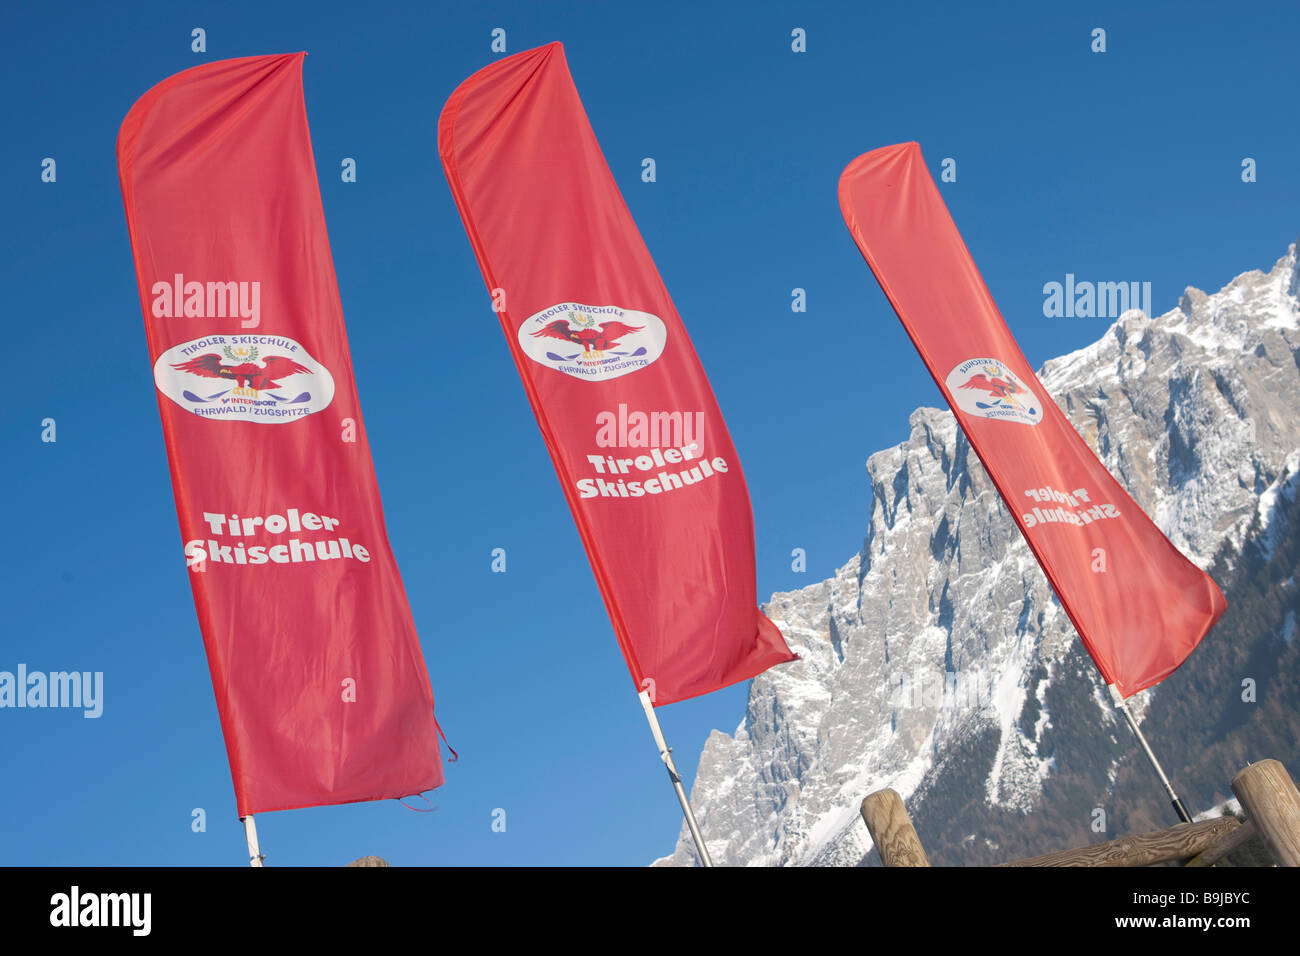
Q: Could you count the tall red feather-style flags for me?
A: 3